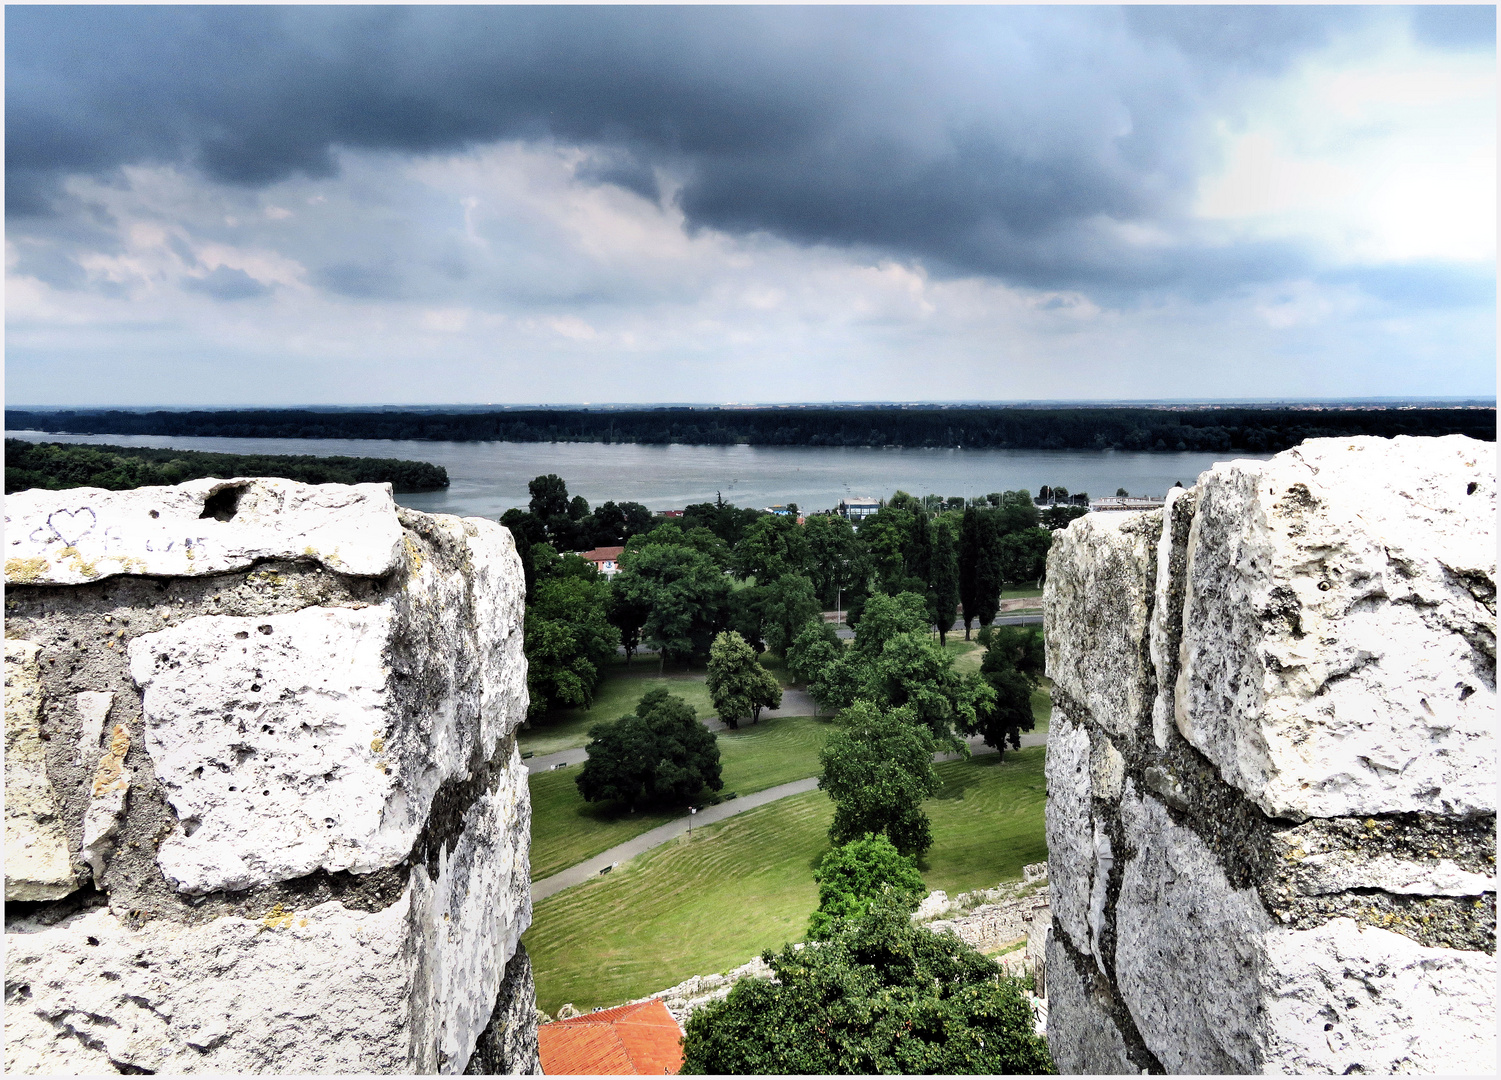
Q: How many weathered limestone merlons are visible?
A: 2